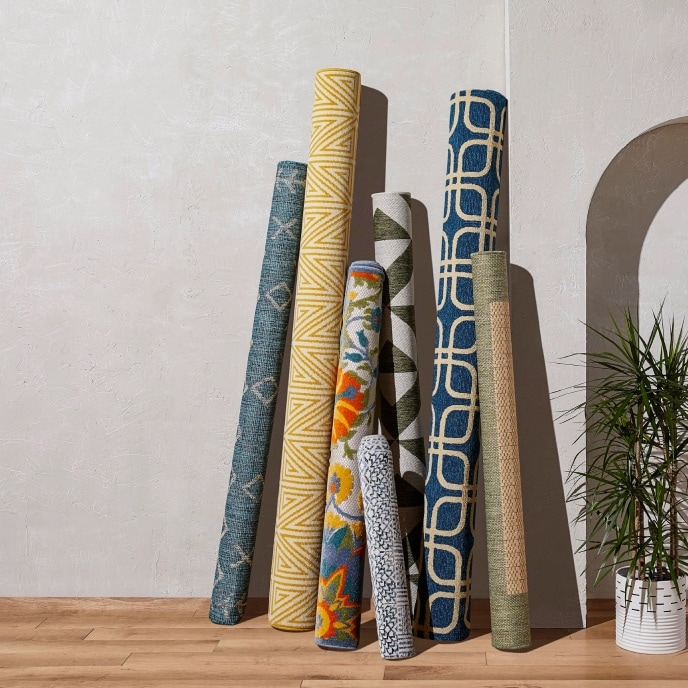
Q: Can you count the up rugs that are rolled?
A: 7